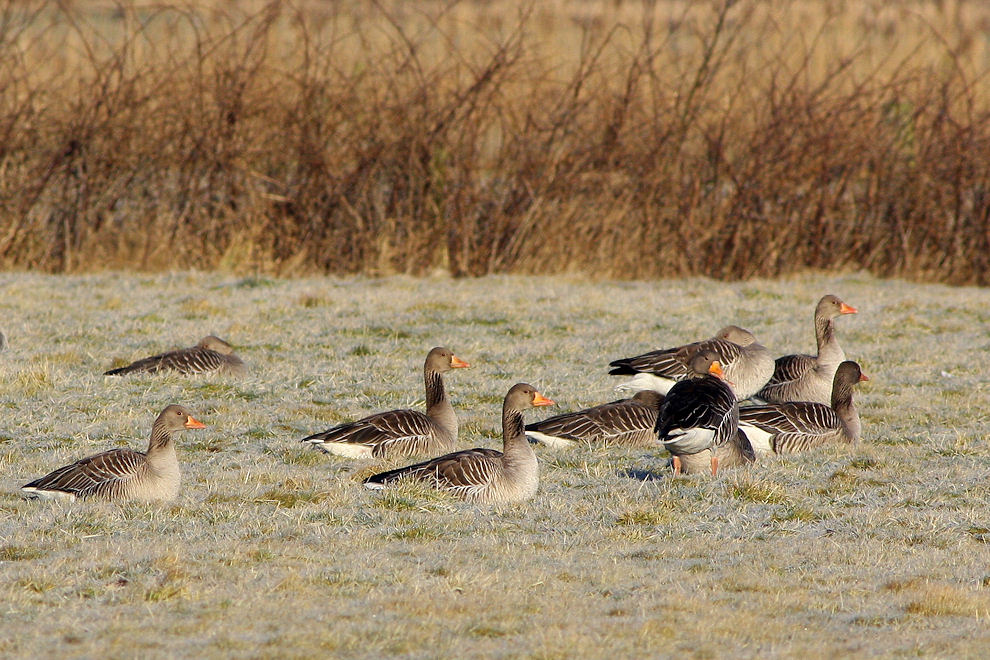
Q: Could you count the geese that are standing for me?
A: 1